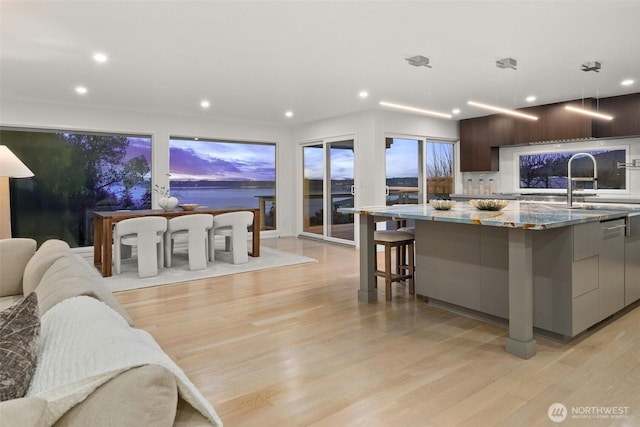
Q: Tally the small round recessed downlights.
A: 8